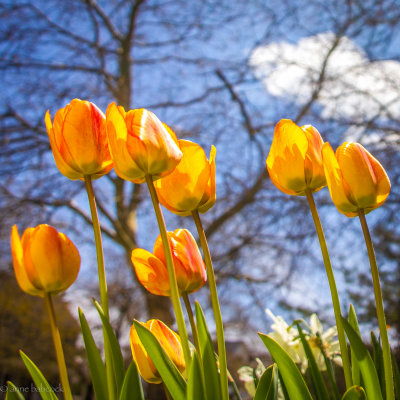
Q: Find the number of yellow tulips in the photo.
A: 8